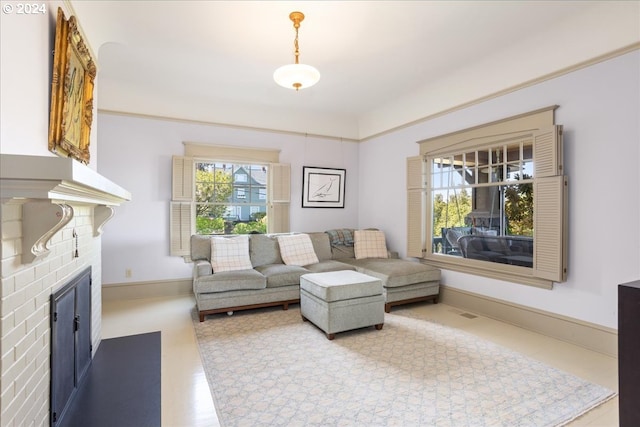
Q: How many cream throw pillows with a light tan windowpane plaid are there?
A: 3